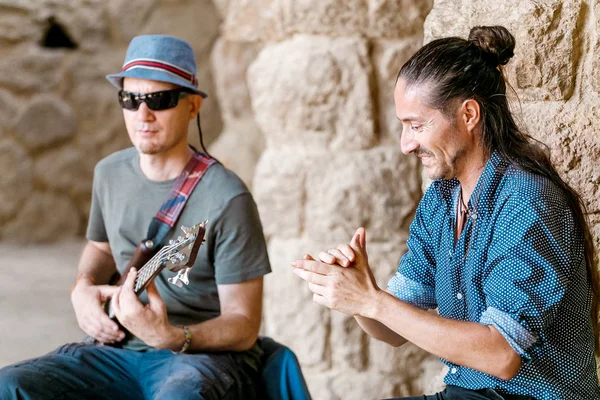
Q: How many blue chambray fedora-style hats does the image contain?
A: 1